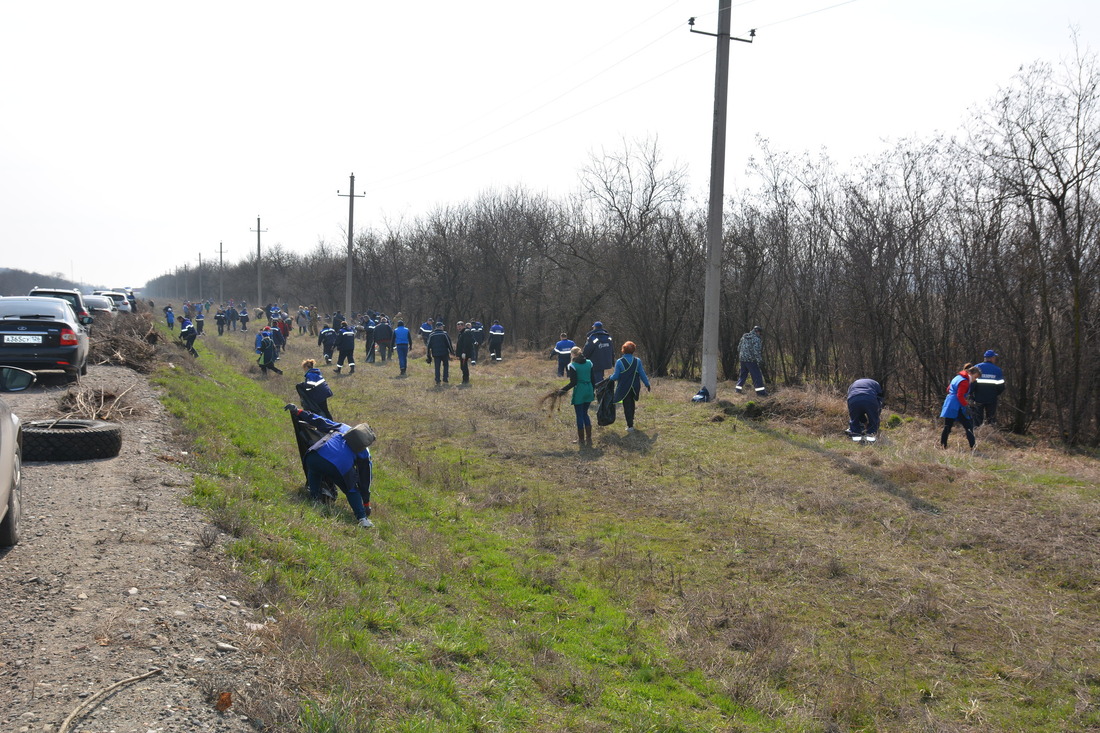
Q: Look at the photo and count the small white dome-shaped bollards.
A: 0